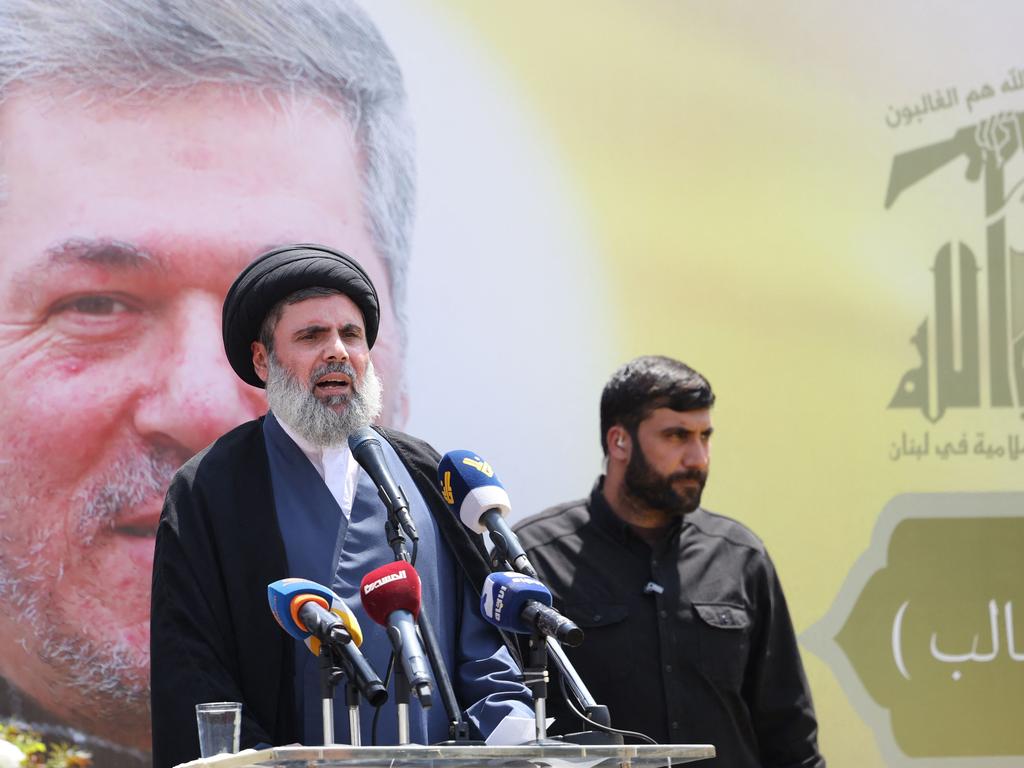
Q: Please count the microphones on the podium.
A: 6